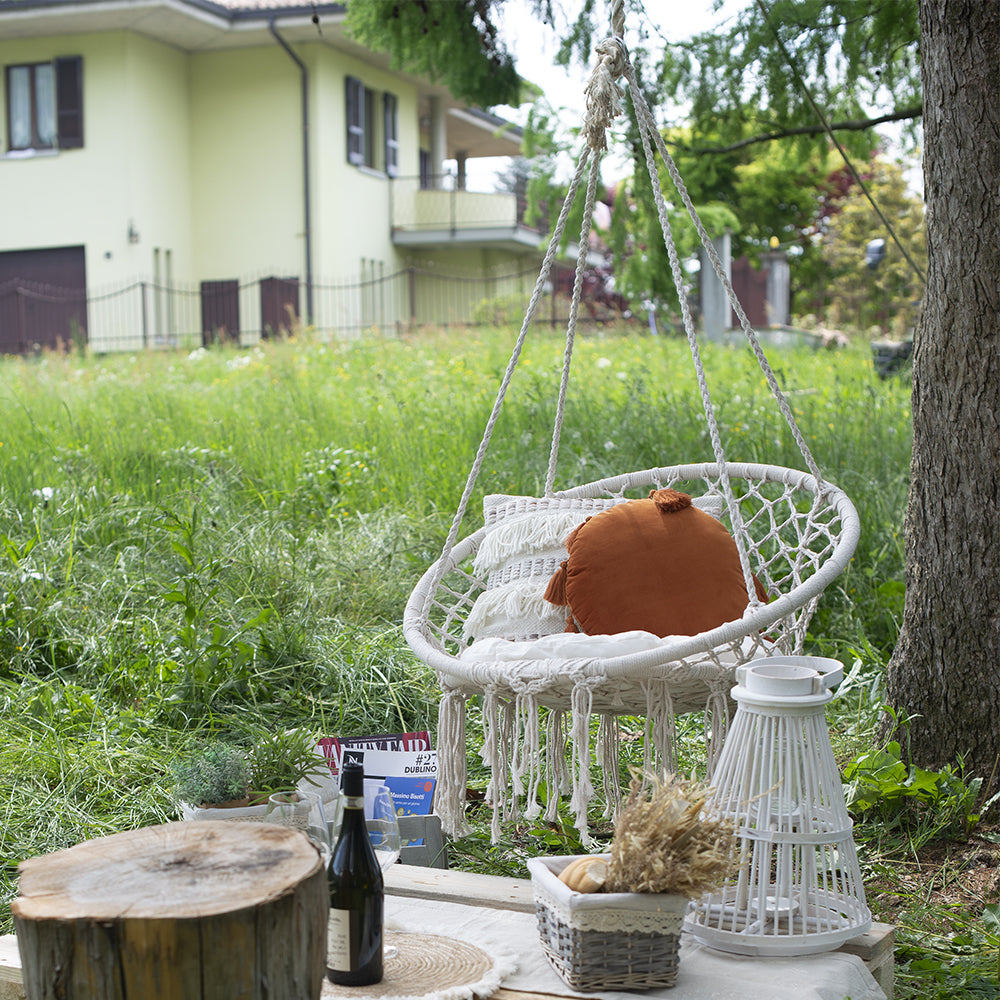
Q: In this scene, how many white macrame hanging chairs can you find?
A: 1